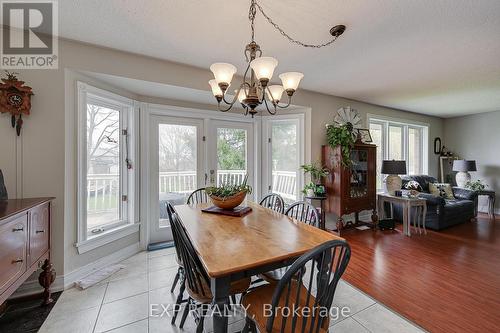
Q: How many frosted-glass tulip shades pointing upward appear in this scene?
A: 6